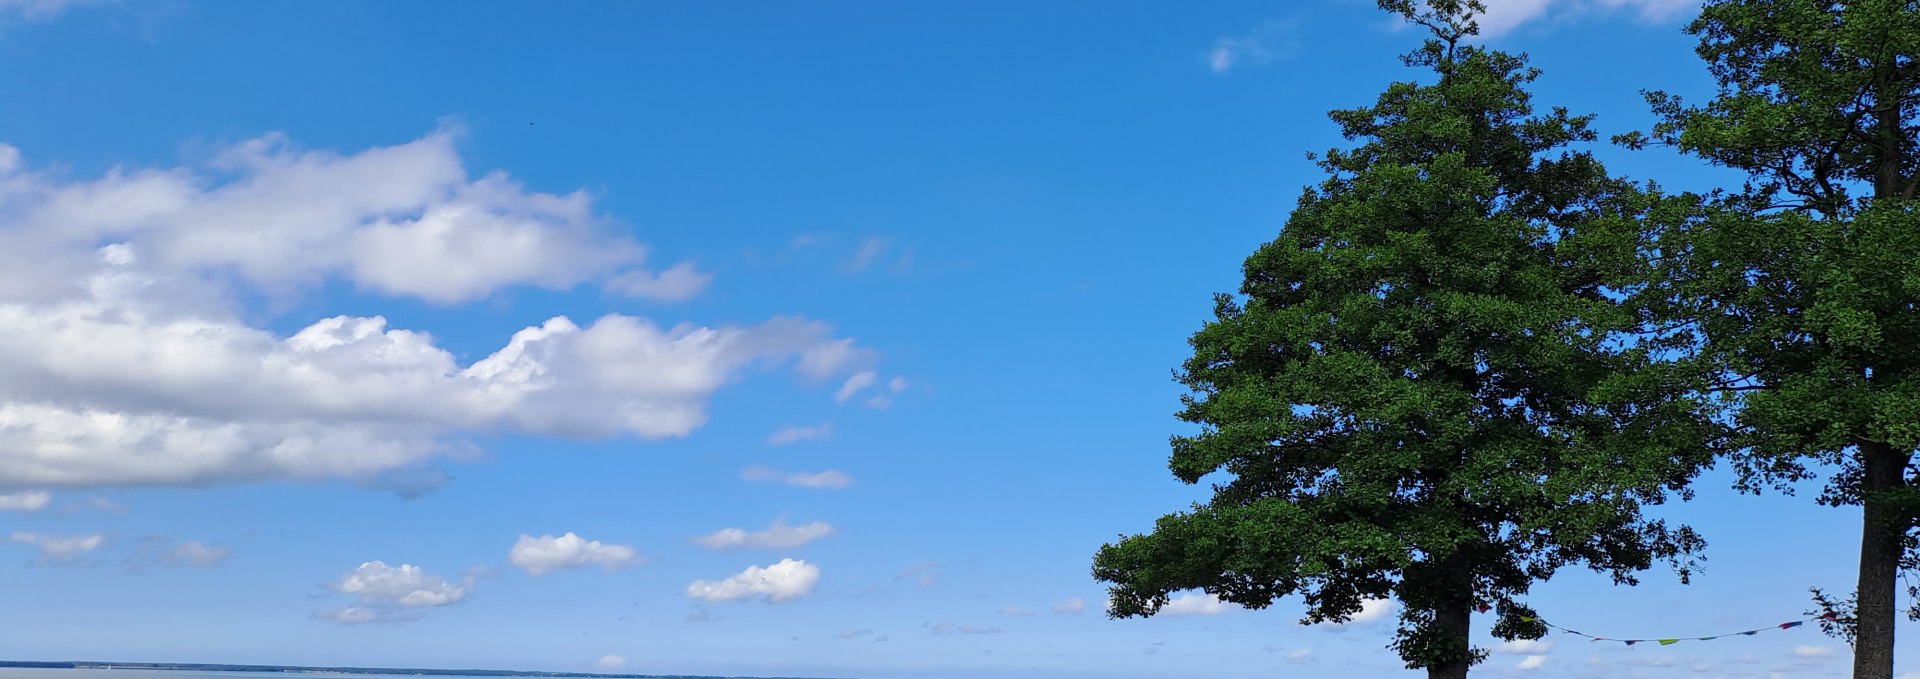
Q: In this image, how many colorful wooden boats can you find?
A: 0